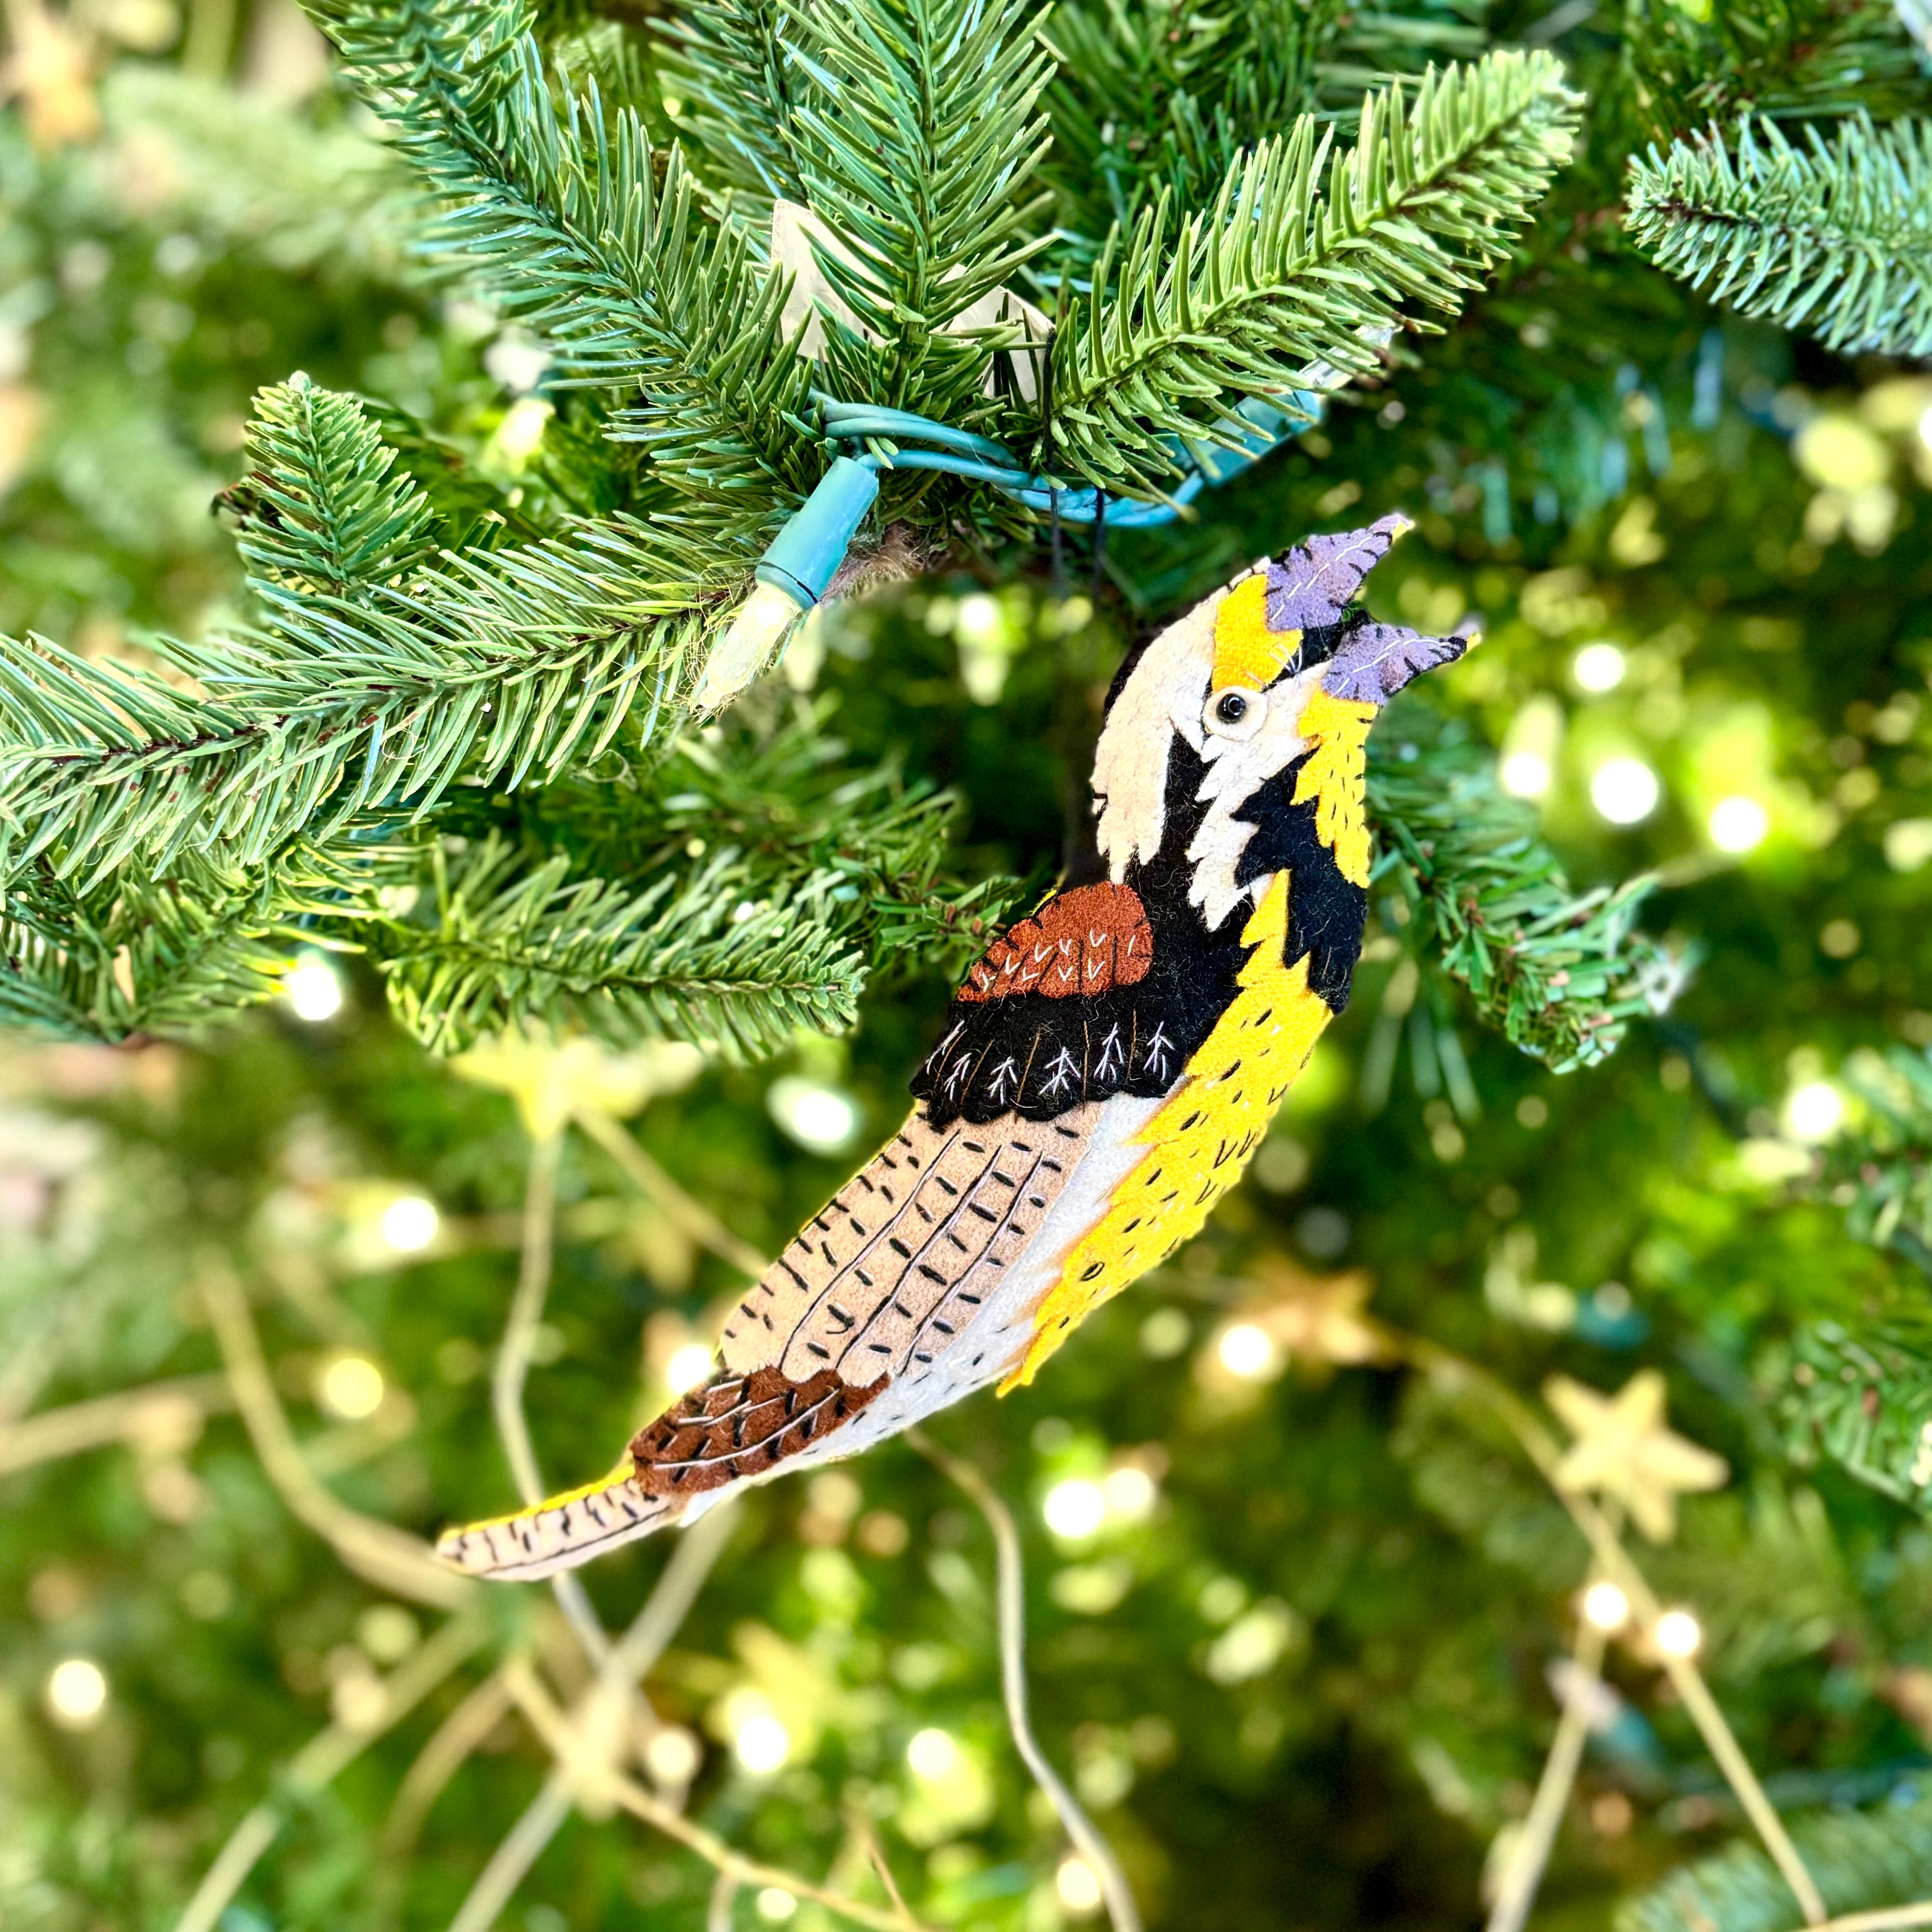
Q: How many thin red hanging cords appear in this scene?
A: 0